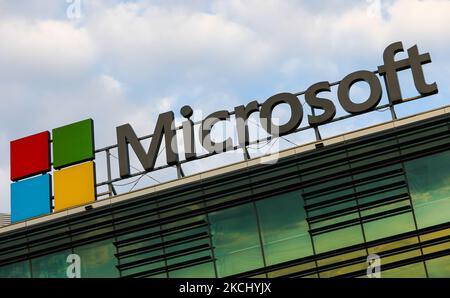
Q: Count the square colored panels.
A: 4